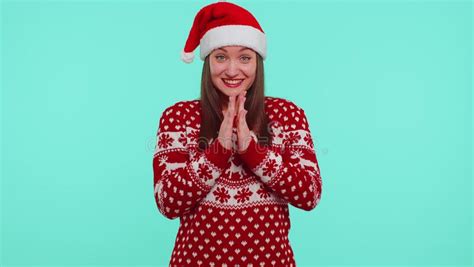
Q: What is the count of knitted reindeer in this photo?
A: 3